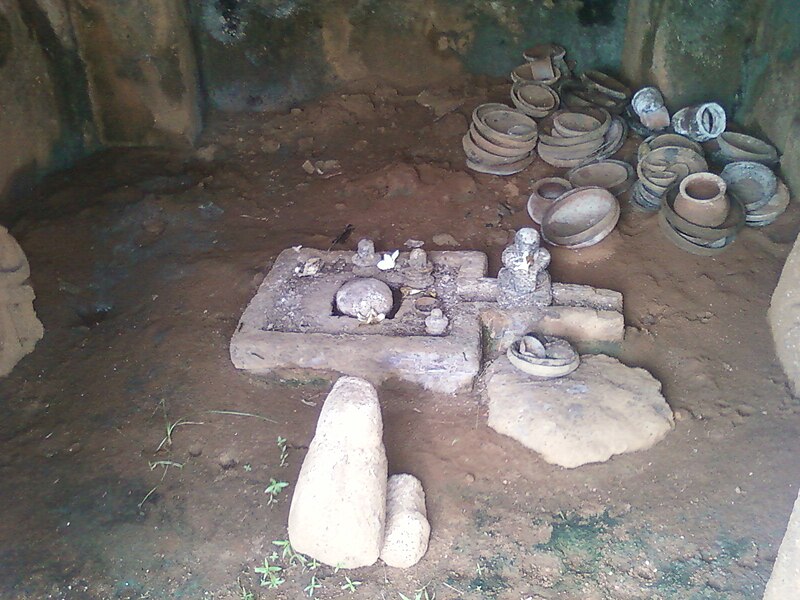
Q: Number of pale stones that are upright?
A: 2